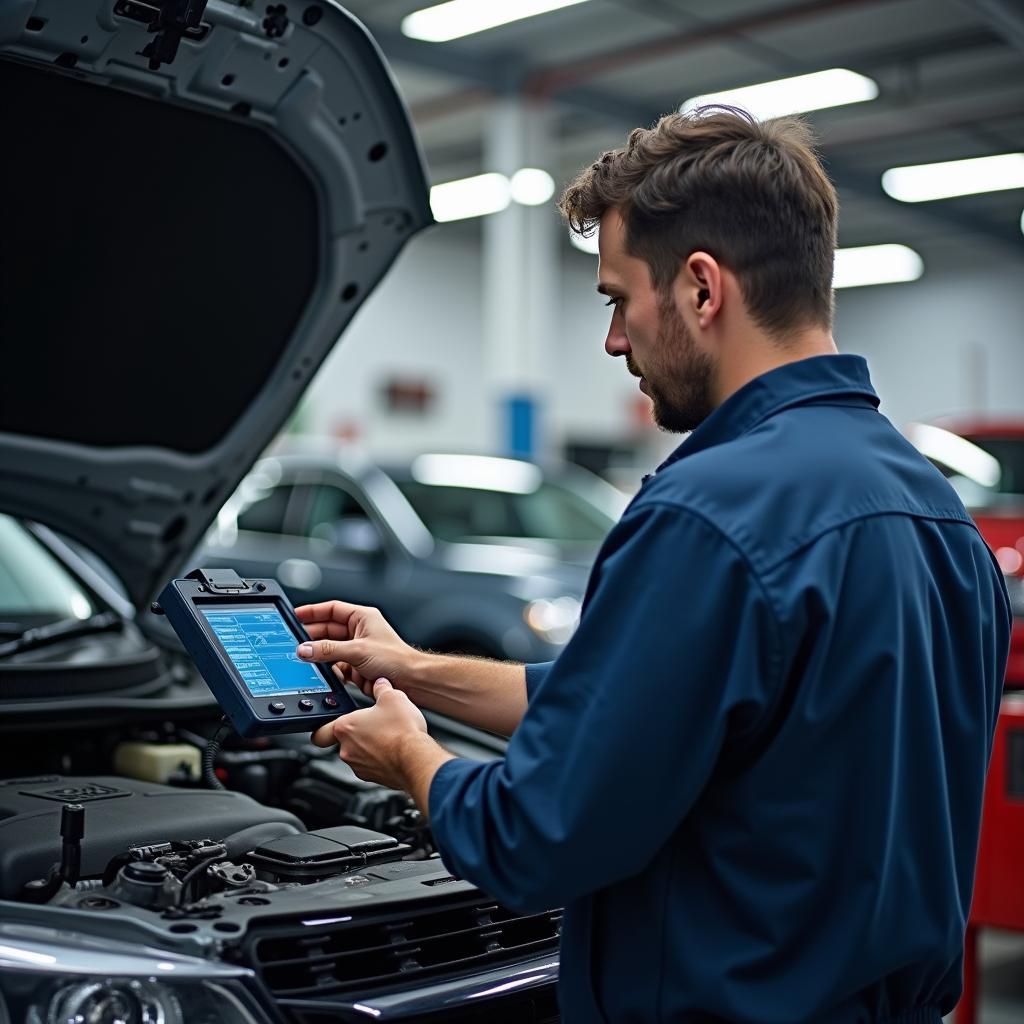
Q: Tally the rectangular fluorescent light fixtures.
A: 5